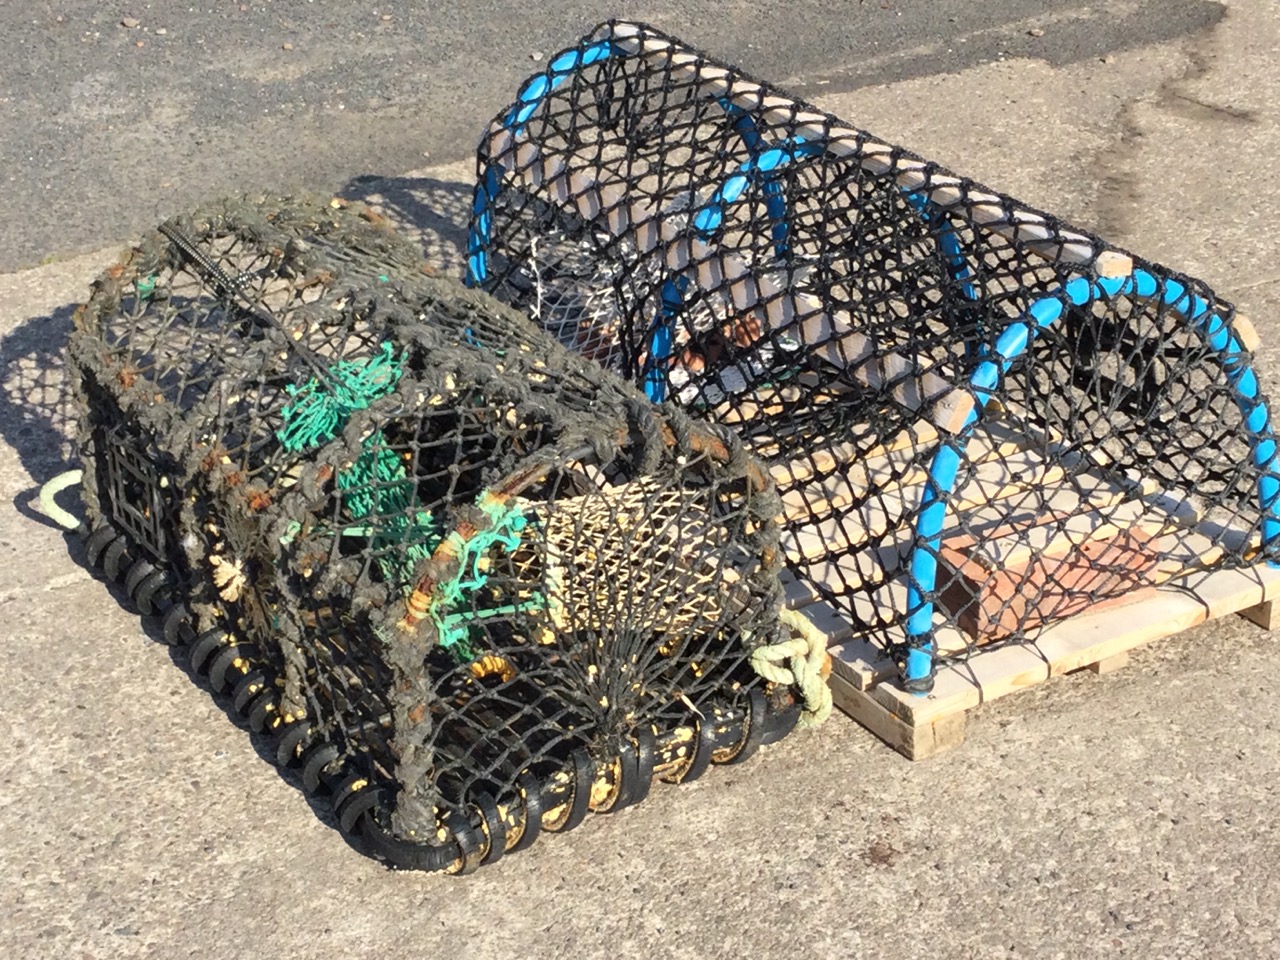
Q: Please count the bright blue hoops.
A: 3